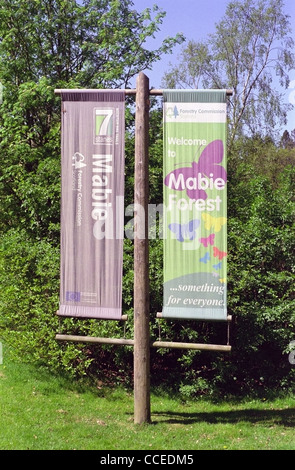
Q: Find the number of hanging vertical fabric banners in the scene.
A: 2